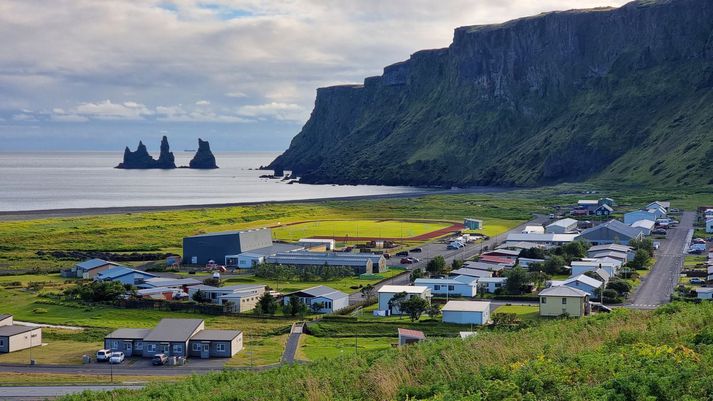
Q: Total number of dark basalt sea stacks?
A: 3